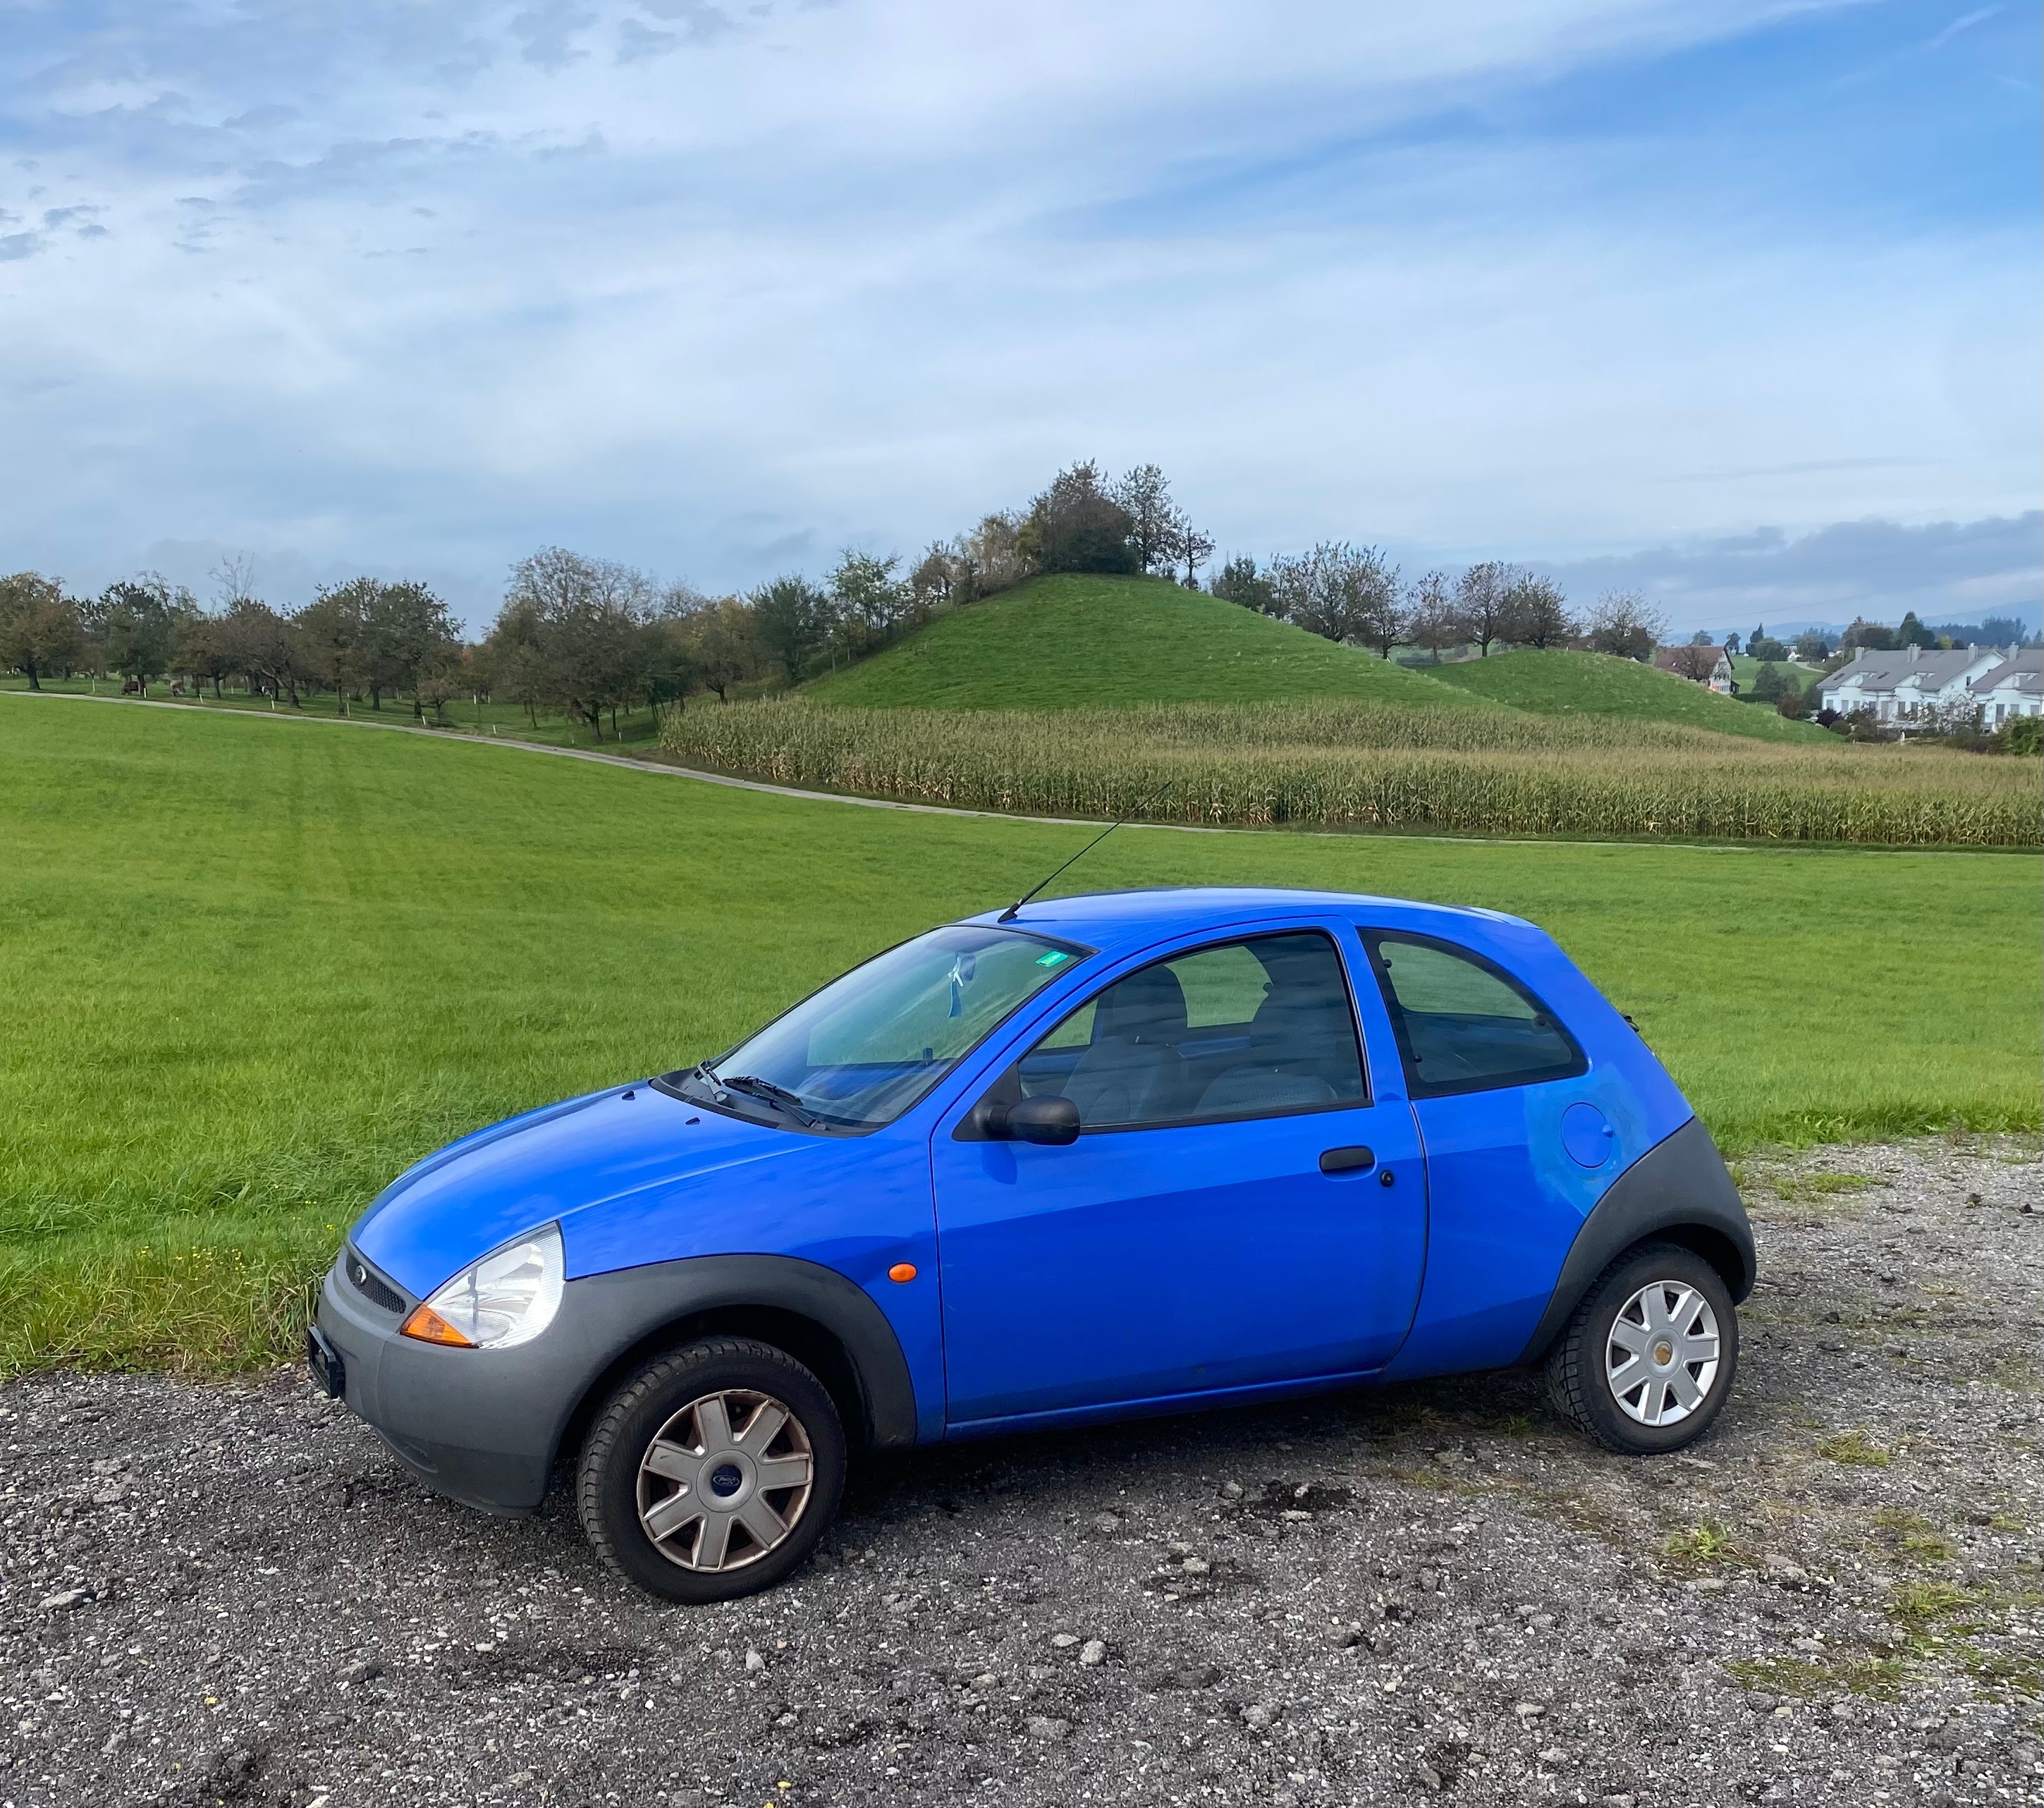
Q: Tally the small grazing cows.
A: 3